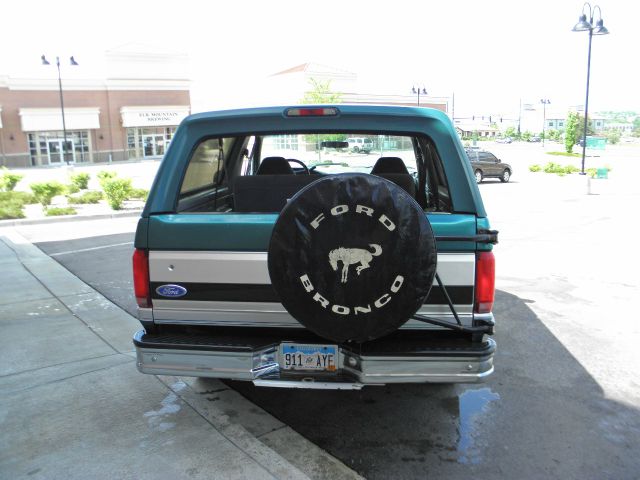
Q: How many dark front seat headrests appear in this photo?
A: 2